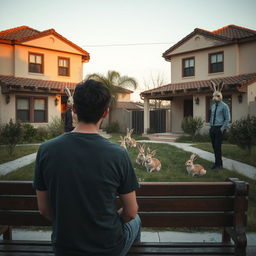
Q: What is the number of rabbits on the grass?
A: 5